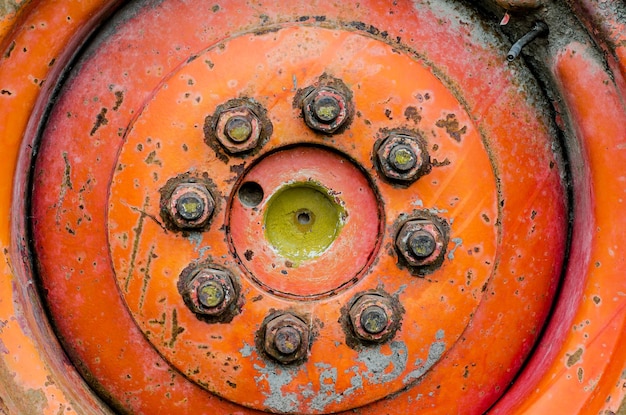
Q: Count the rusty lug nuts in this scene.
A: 8